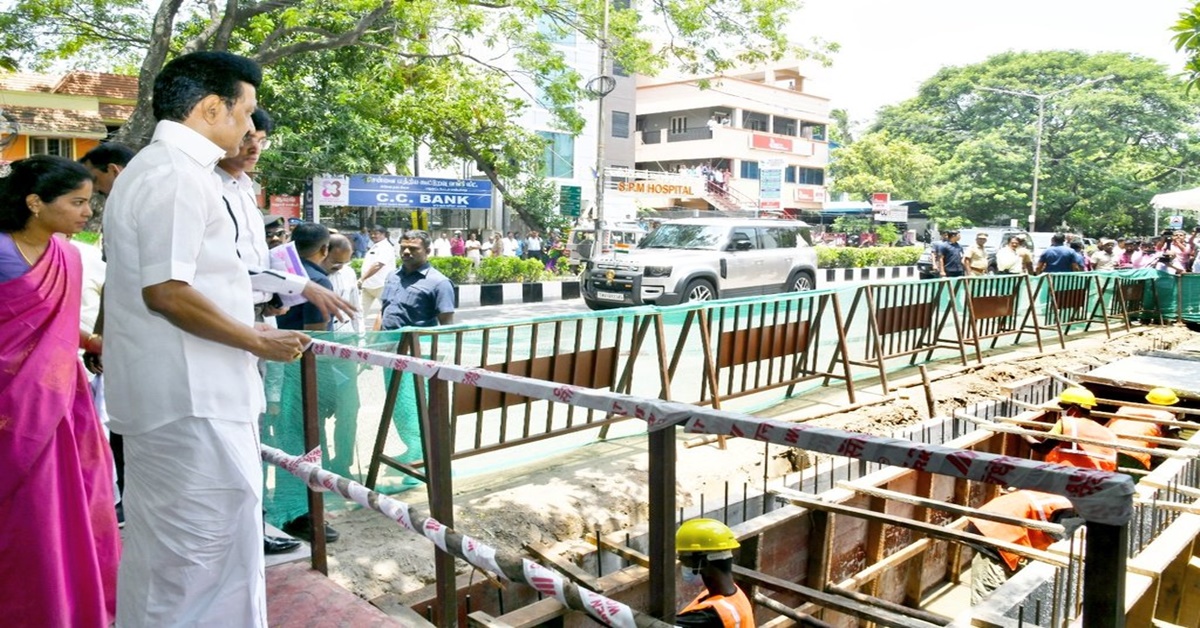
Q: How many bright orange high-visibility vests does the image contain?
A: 4